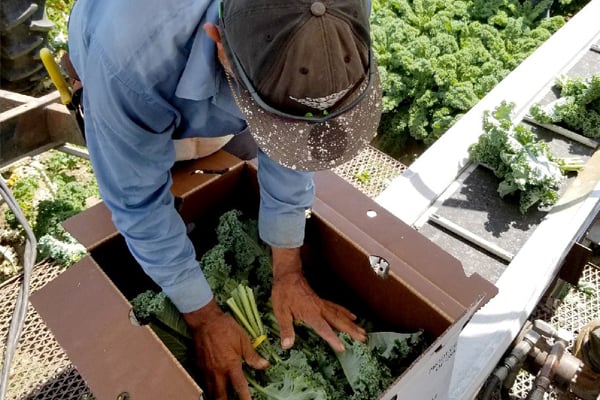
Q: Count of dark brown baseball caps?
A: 1